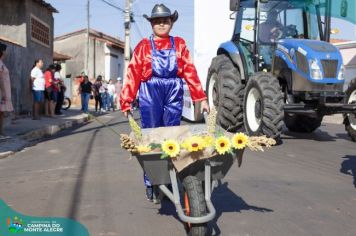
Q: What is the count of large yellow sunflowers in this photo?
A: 4